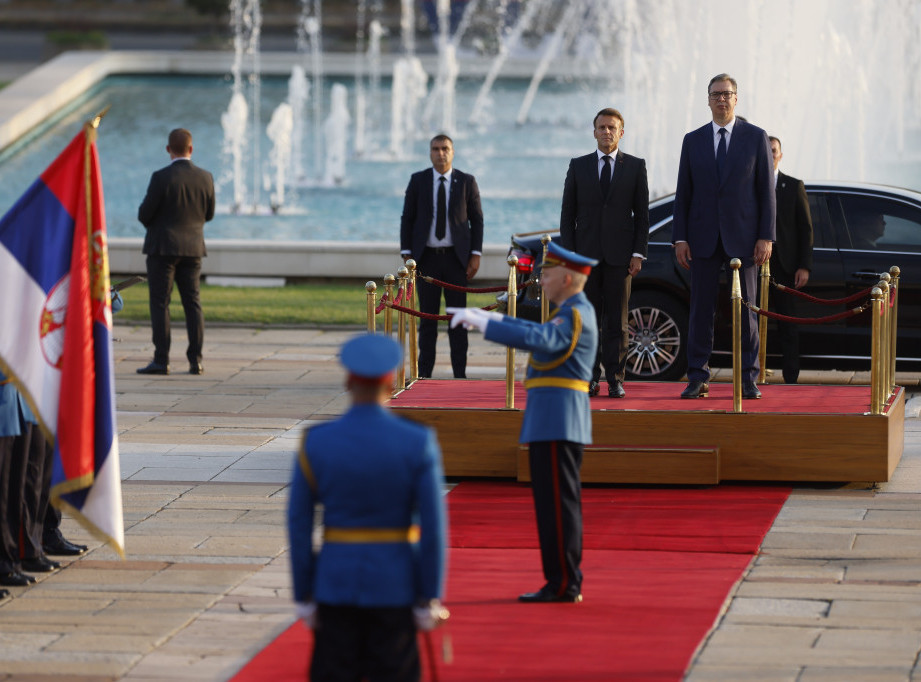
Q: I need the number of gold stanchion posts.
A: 12